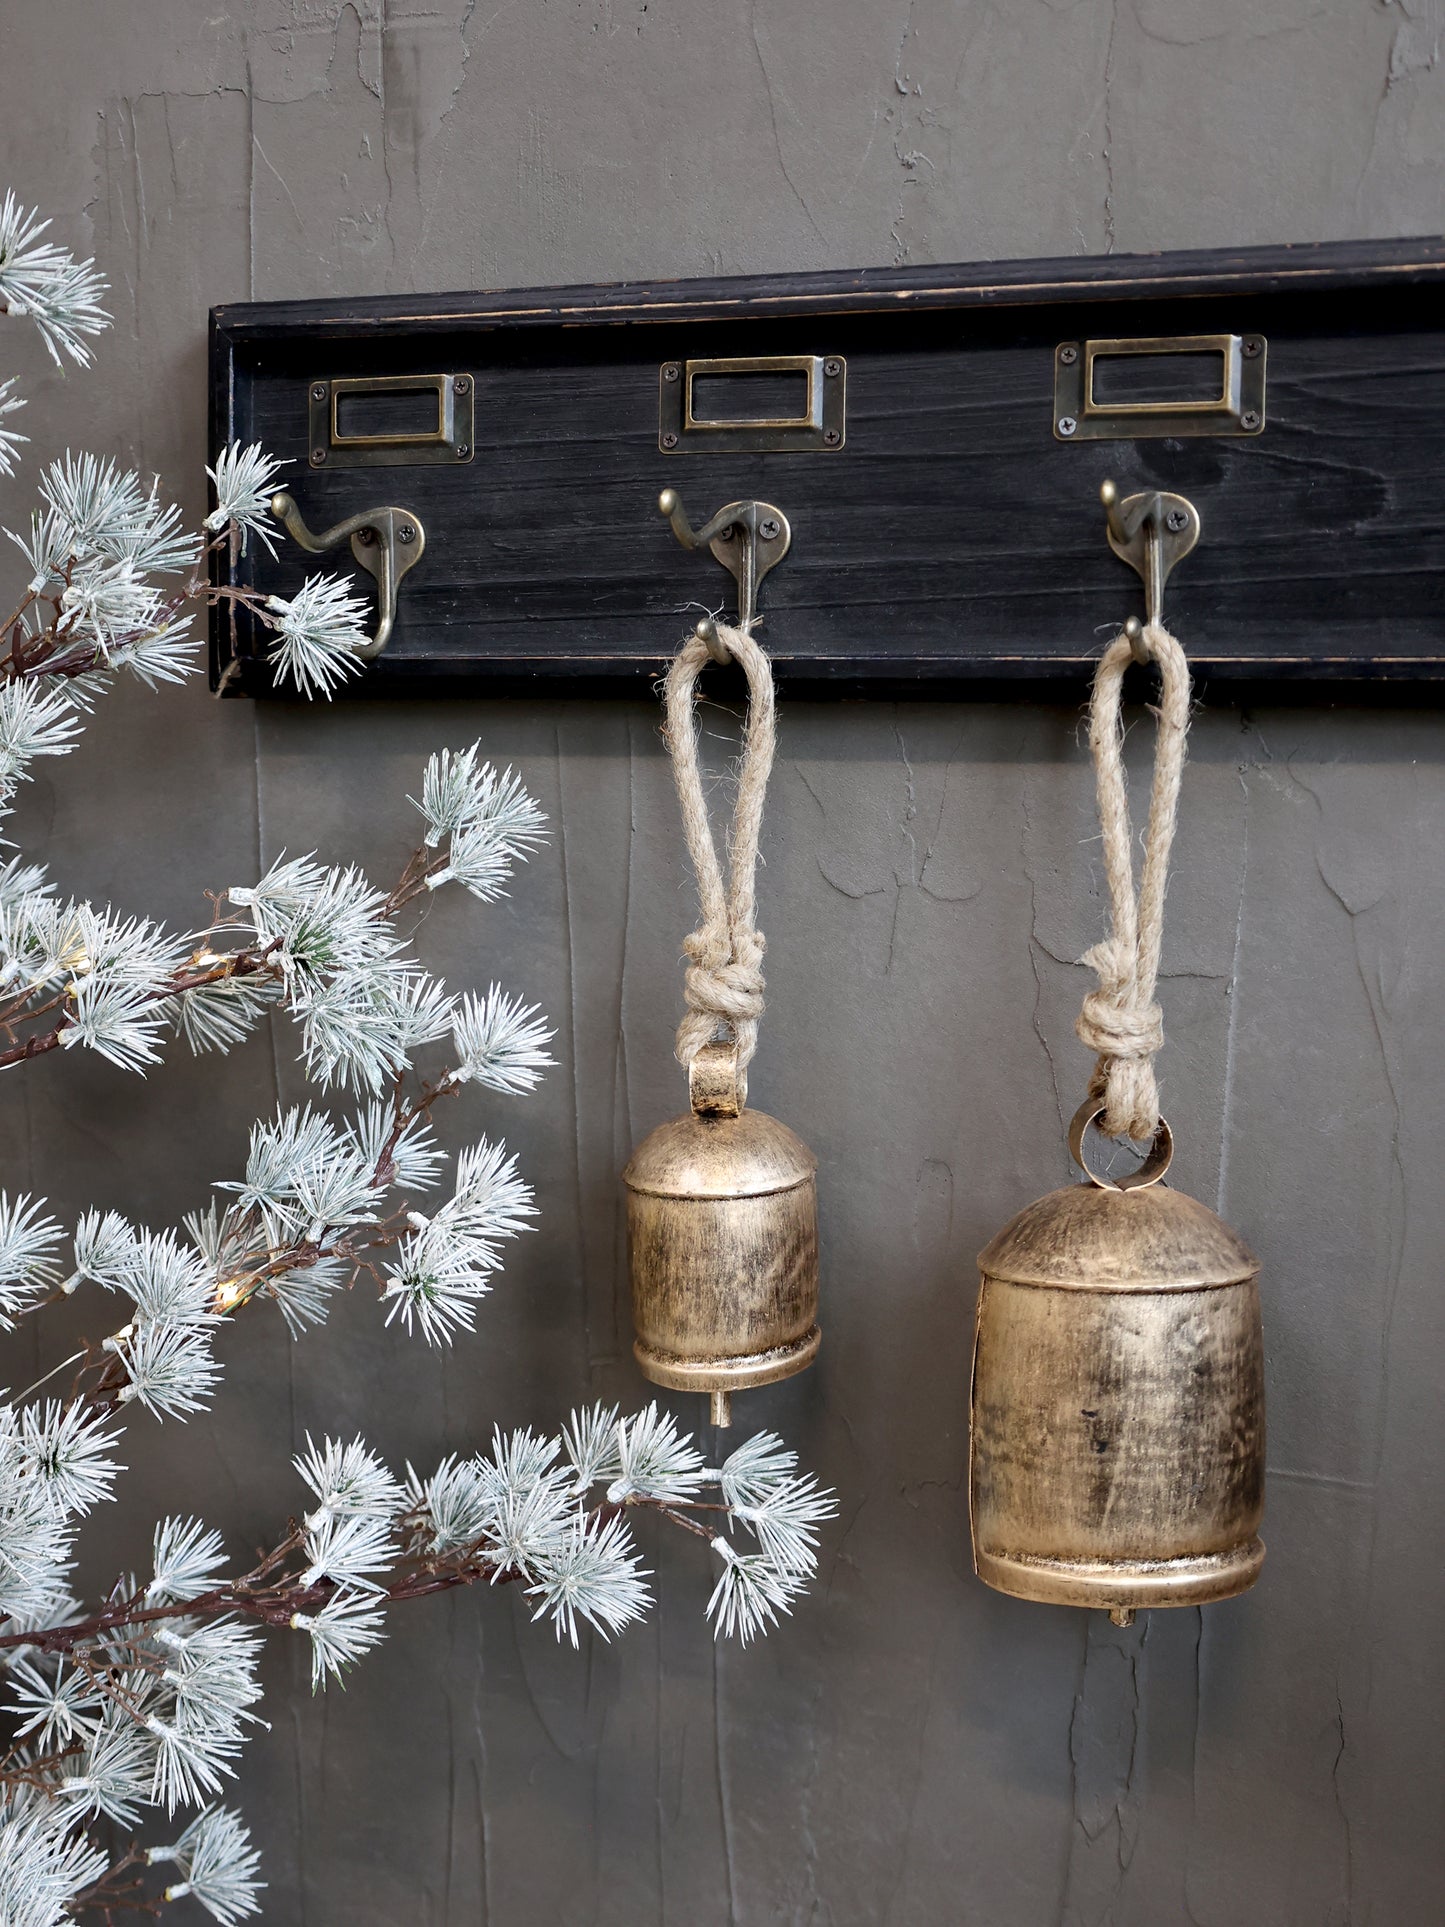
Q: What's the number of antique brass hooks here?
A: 3